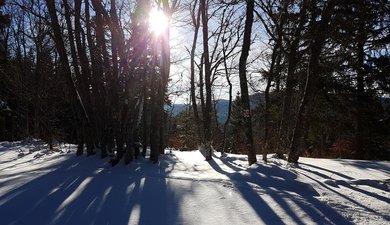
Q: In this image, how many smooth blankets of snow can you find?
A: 1